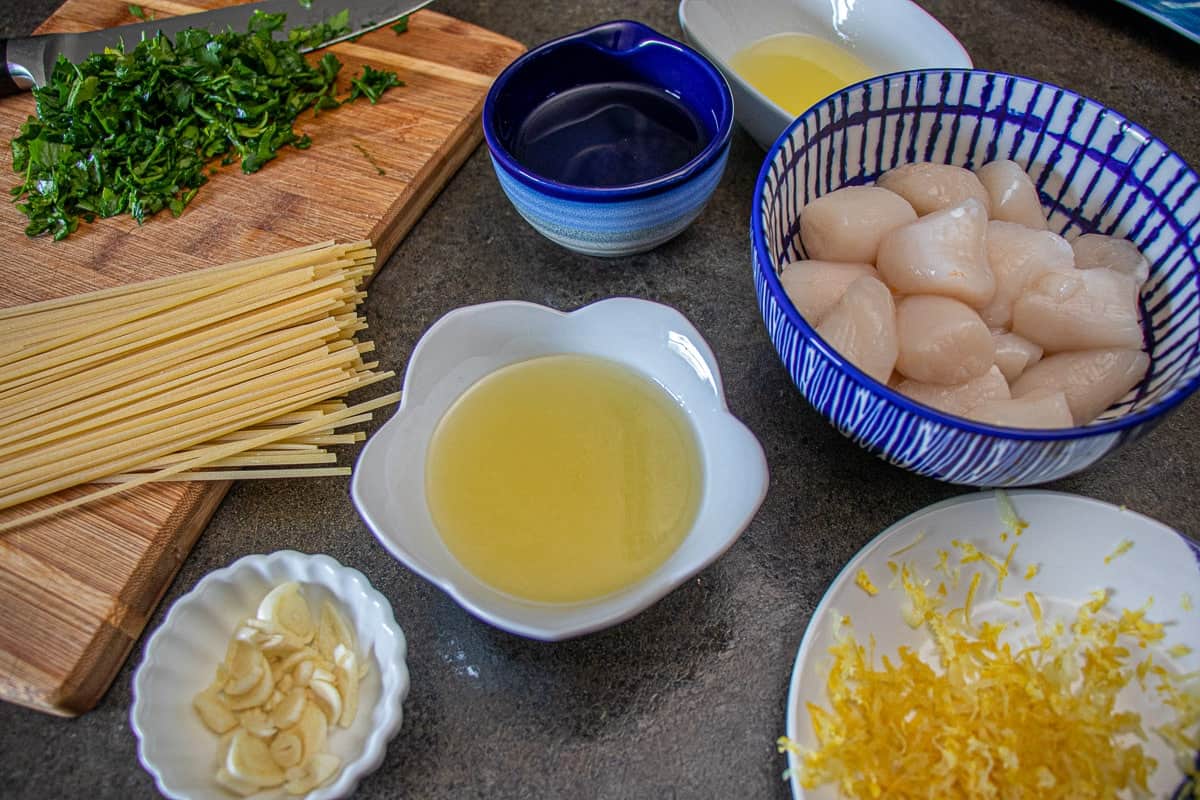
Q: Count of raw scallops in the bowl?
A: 14